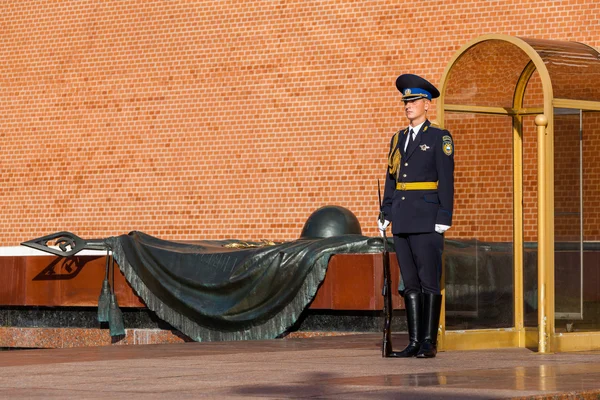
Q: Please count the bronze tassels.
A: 2